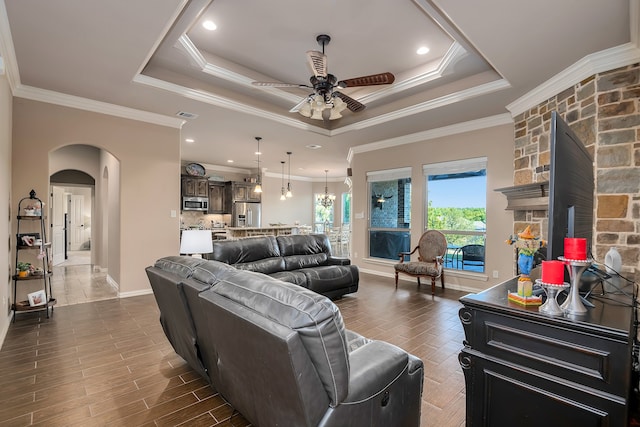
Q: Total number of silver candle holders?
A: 2